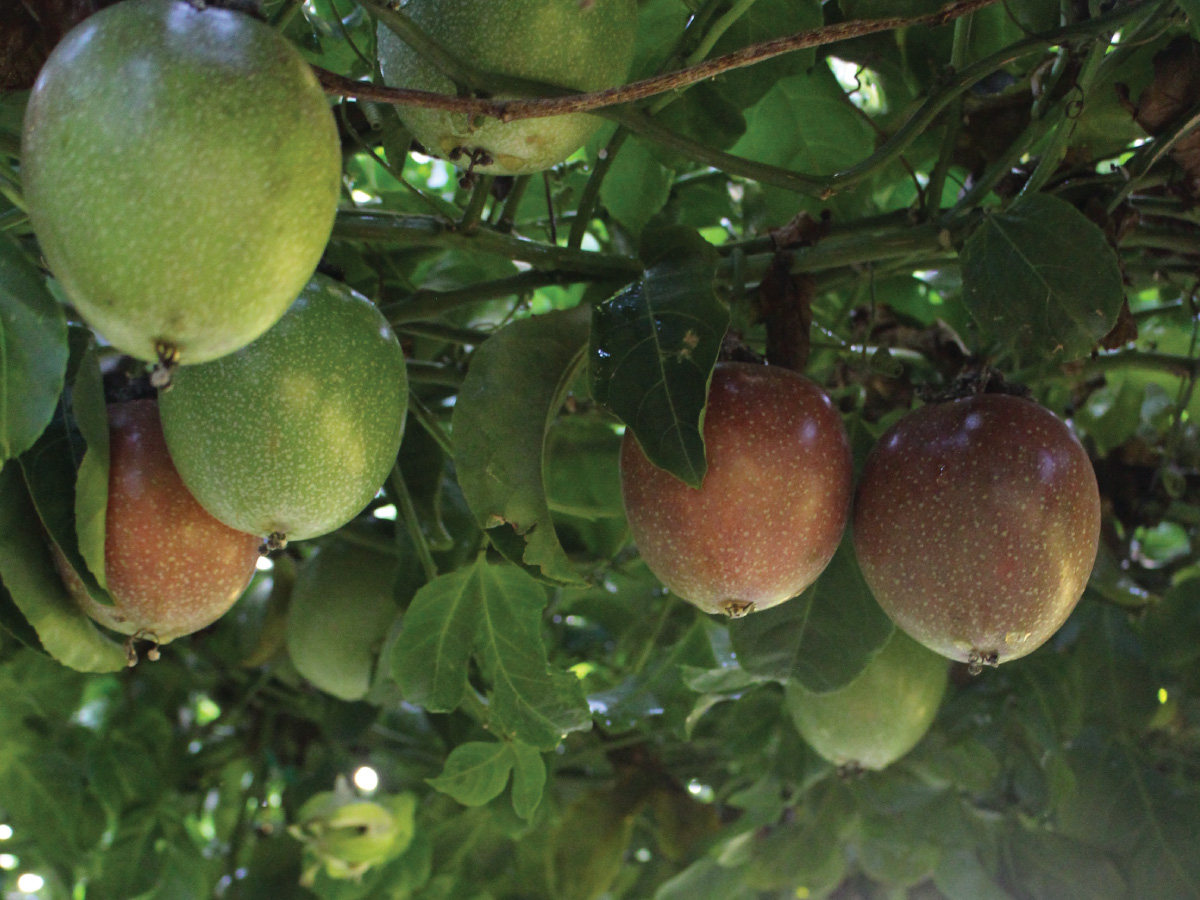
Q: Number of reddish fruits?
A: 3